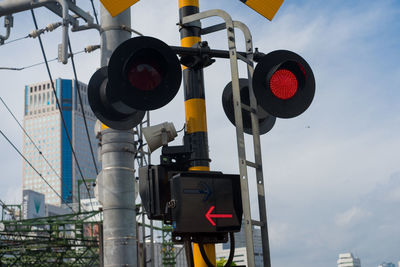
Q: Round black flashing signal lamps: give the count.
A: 4